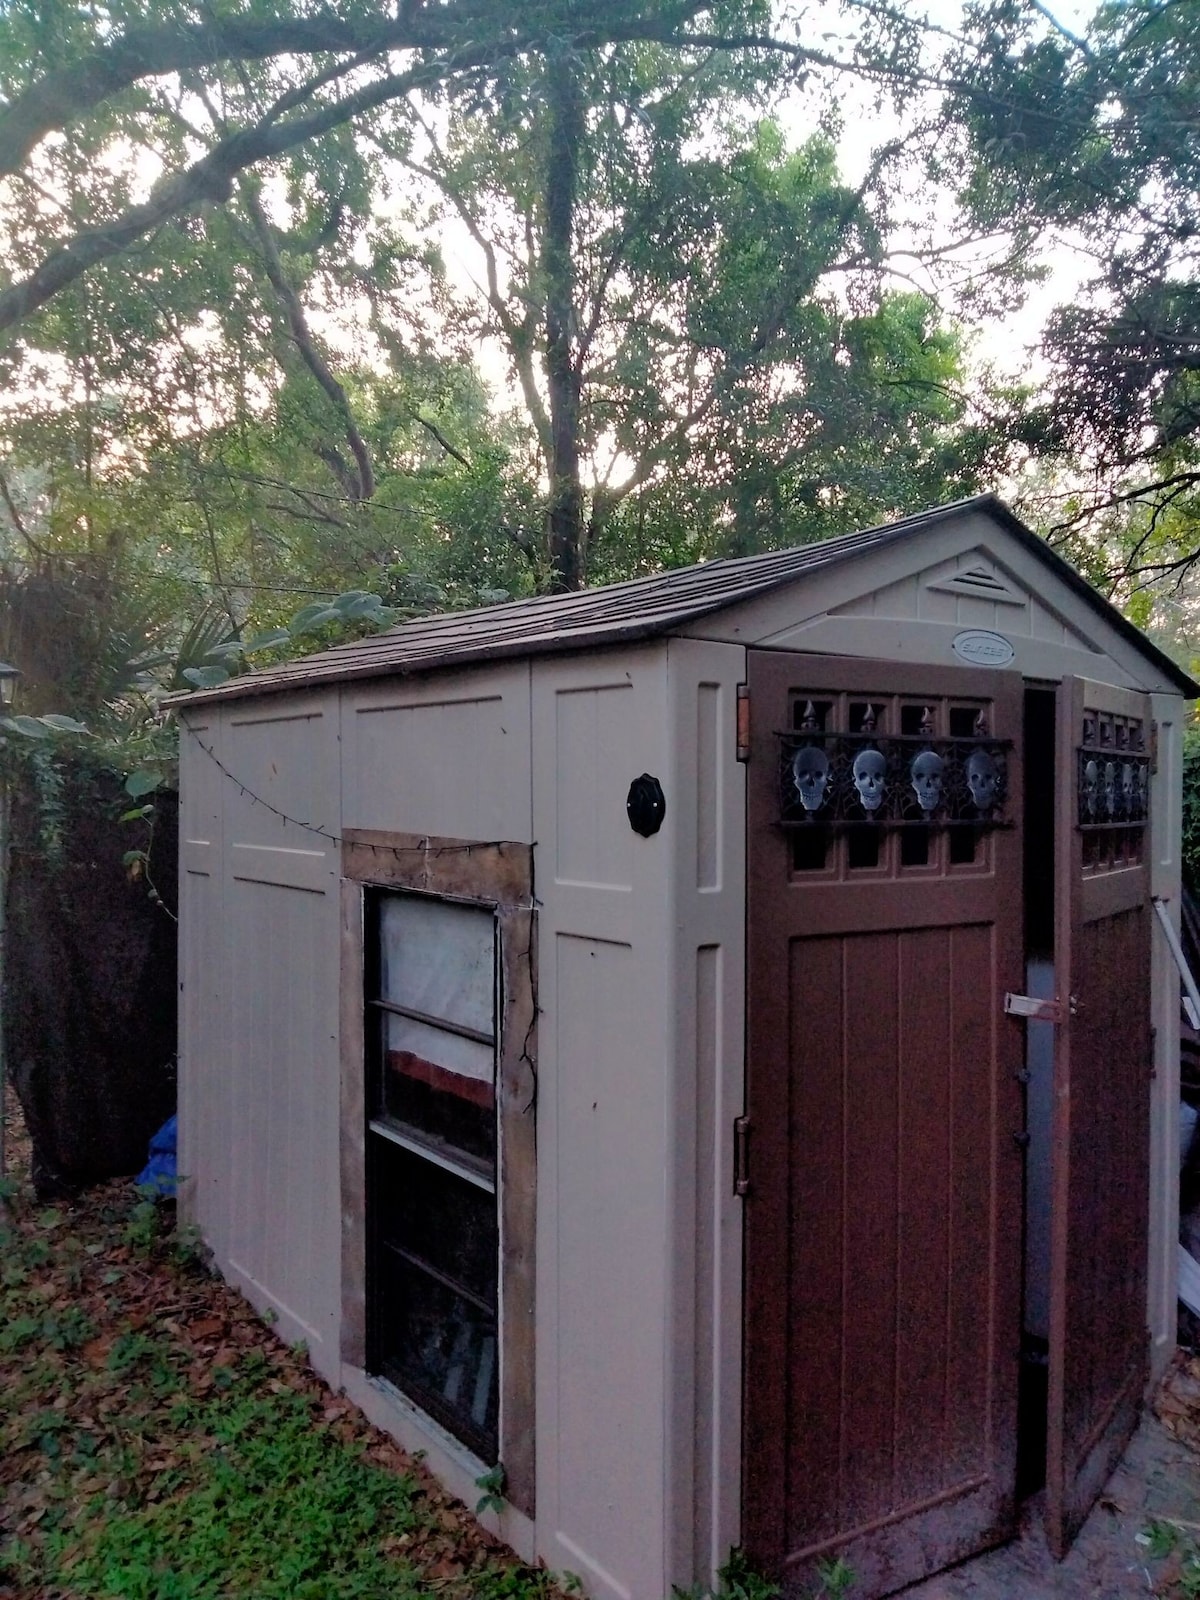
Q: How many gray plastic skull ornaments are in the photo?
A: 8